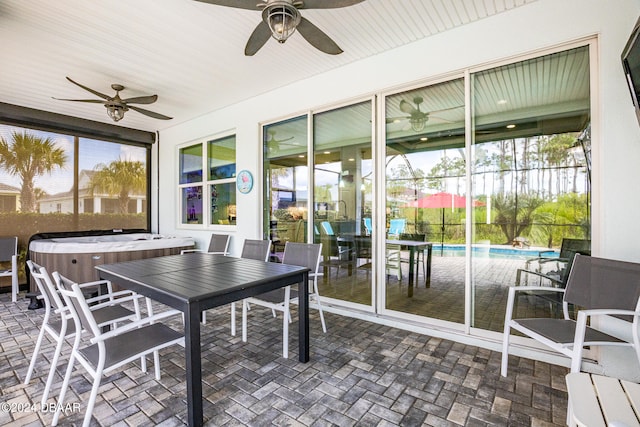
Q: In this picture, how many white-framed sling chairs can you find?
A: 7